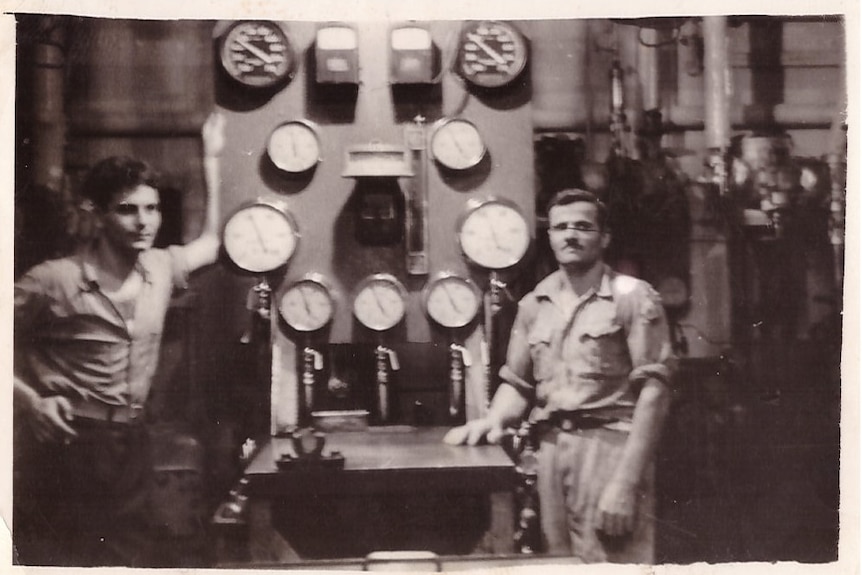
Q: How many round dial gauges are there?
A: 9